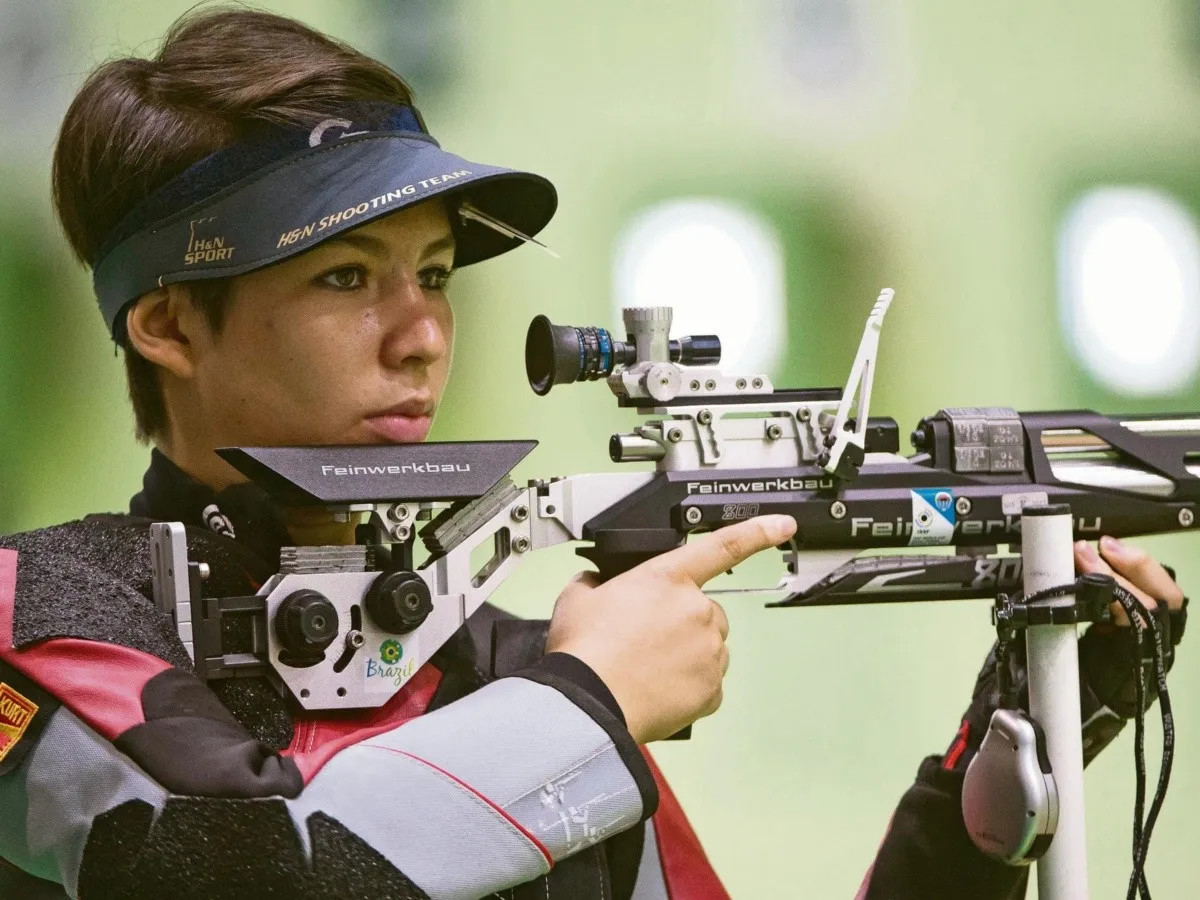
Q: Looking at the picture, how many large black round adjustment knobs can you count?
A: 2